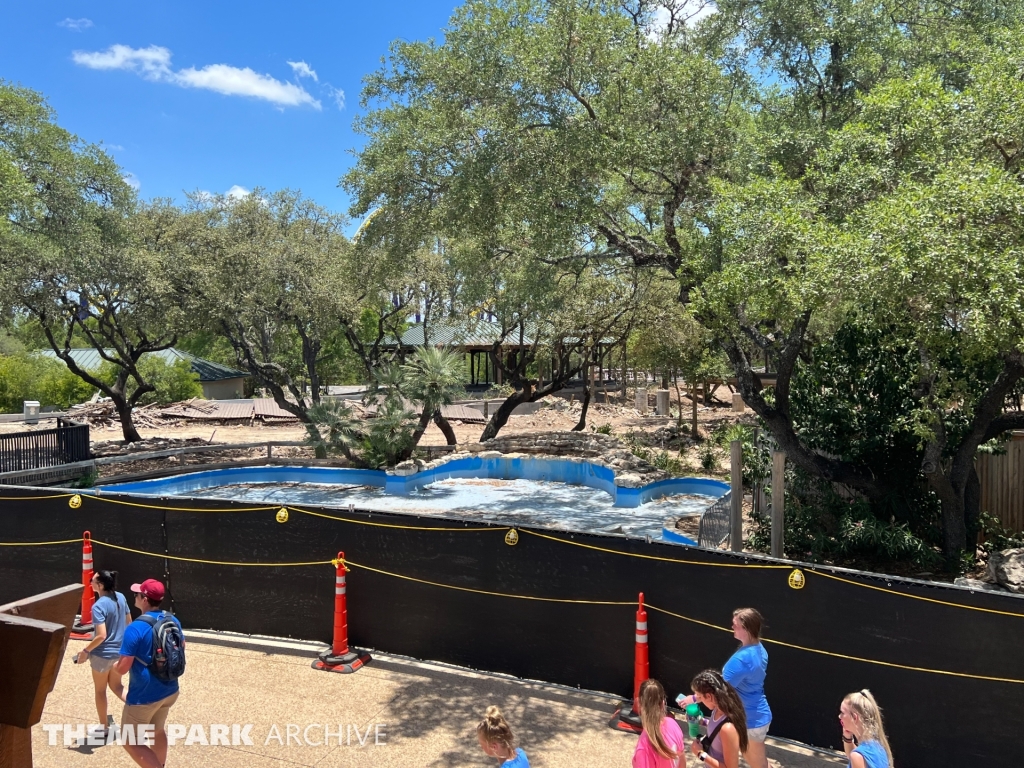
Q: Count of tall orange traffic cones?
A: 3